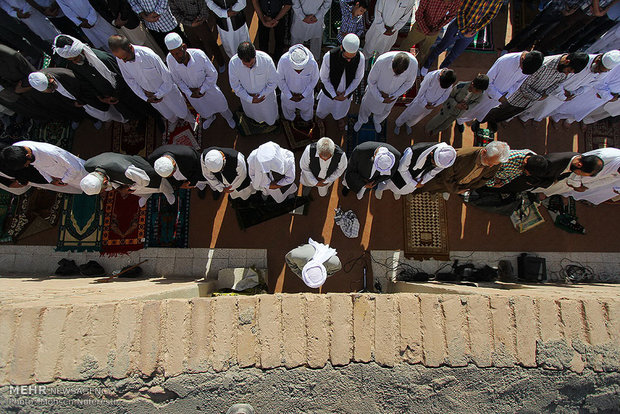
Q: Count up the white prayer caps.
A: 7